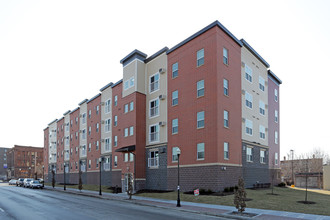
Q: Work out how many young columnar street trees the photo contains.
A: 4